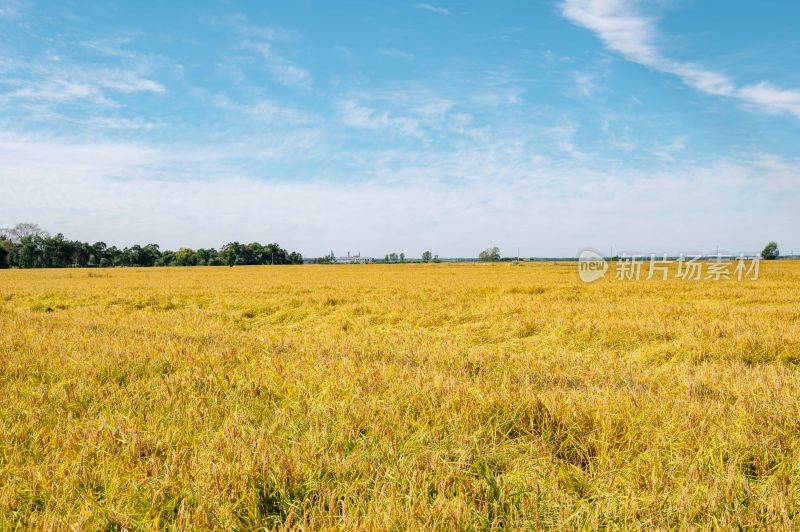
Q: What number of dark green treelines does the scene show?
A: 1